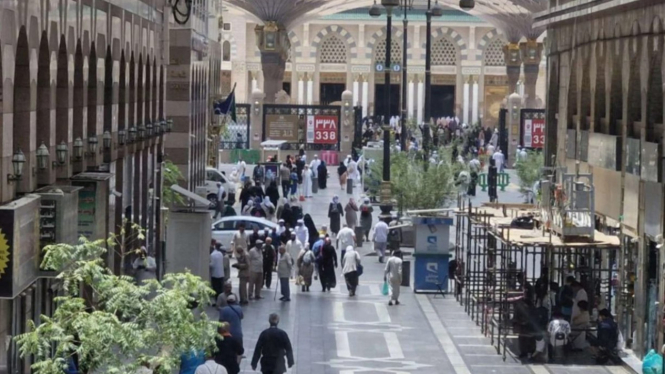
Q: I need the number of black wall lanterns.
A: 13